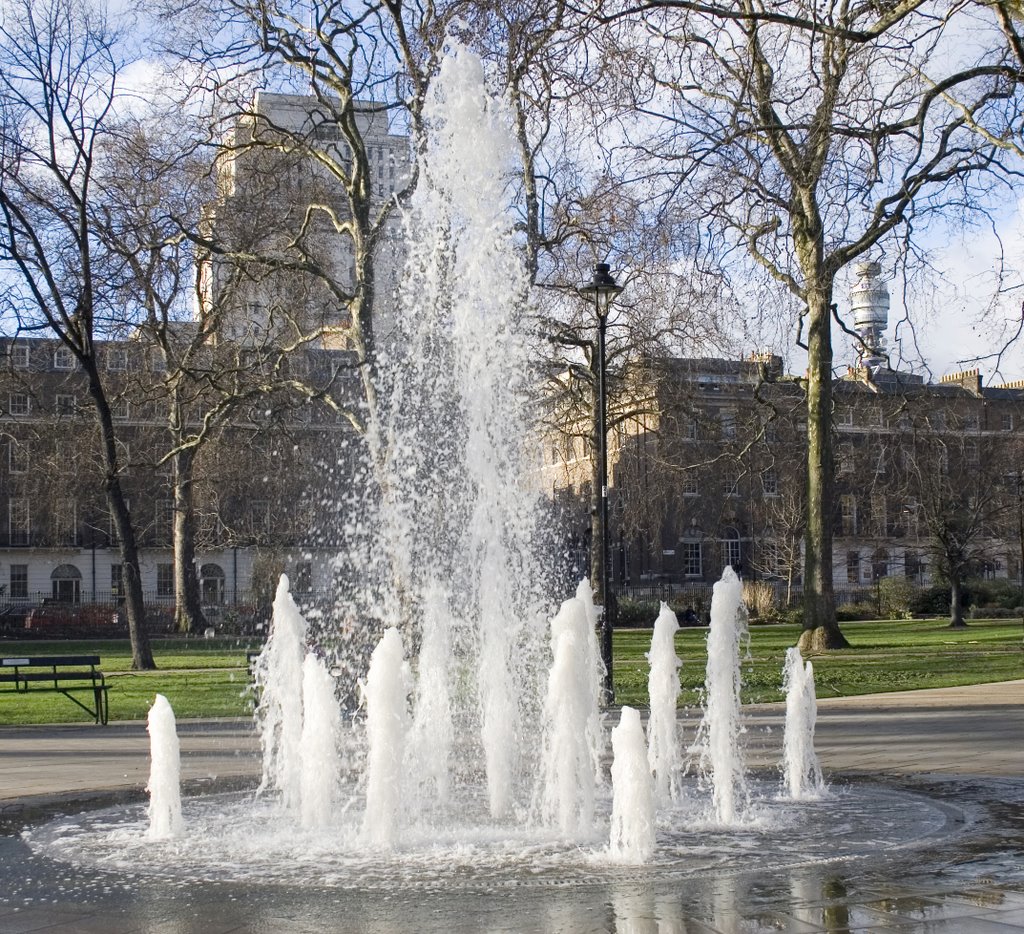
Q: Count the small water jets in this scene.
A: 11